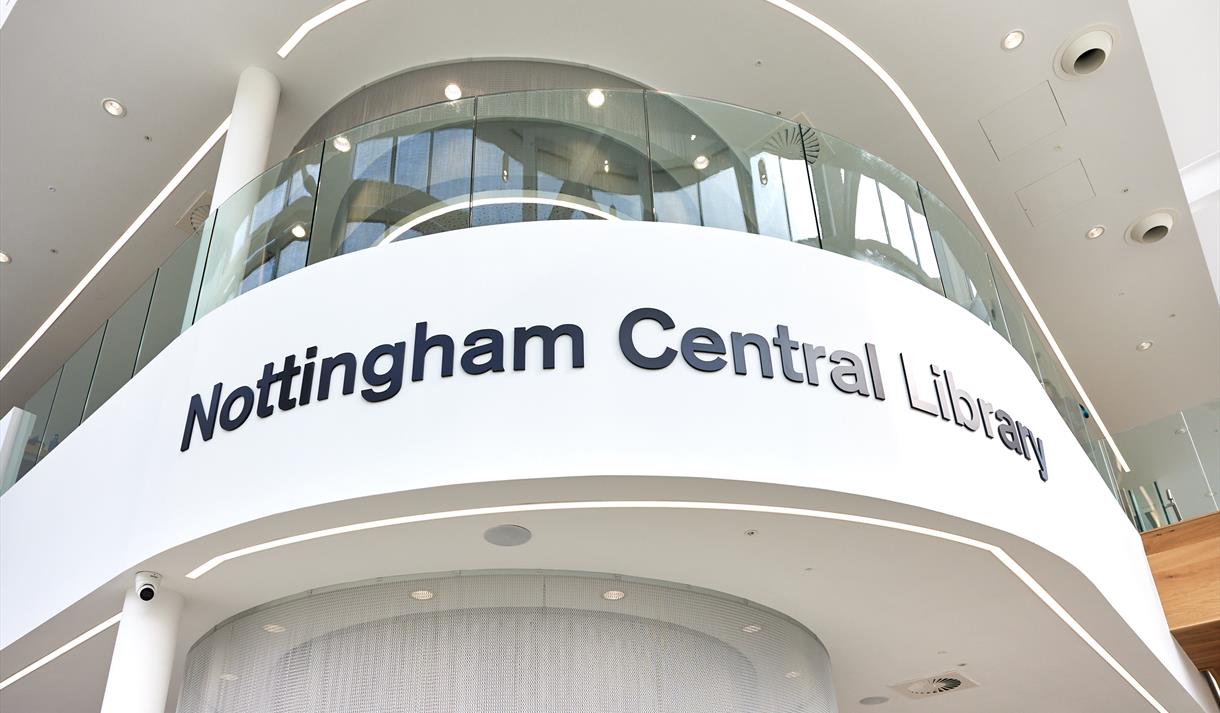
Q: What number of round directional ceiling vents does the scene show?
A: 2